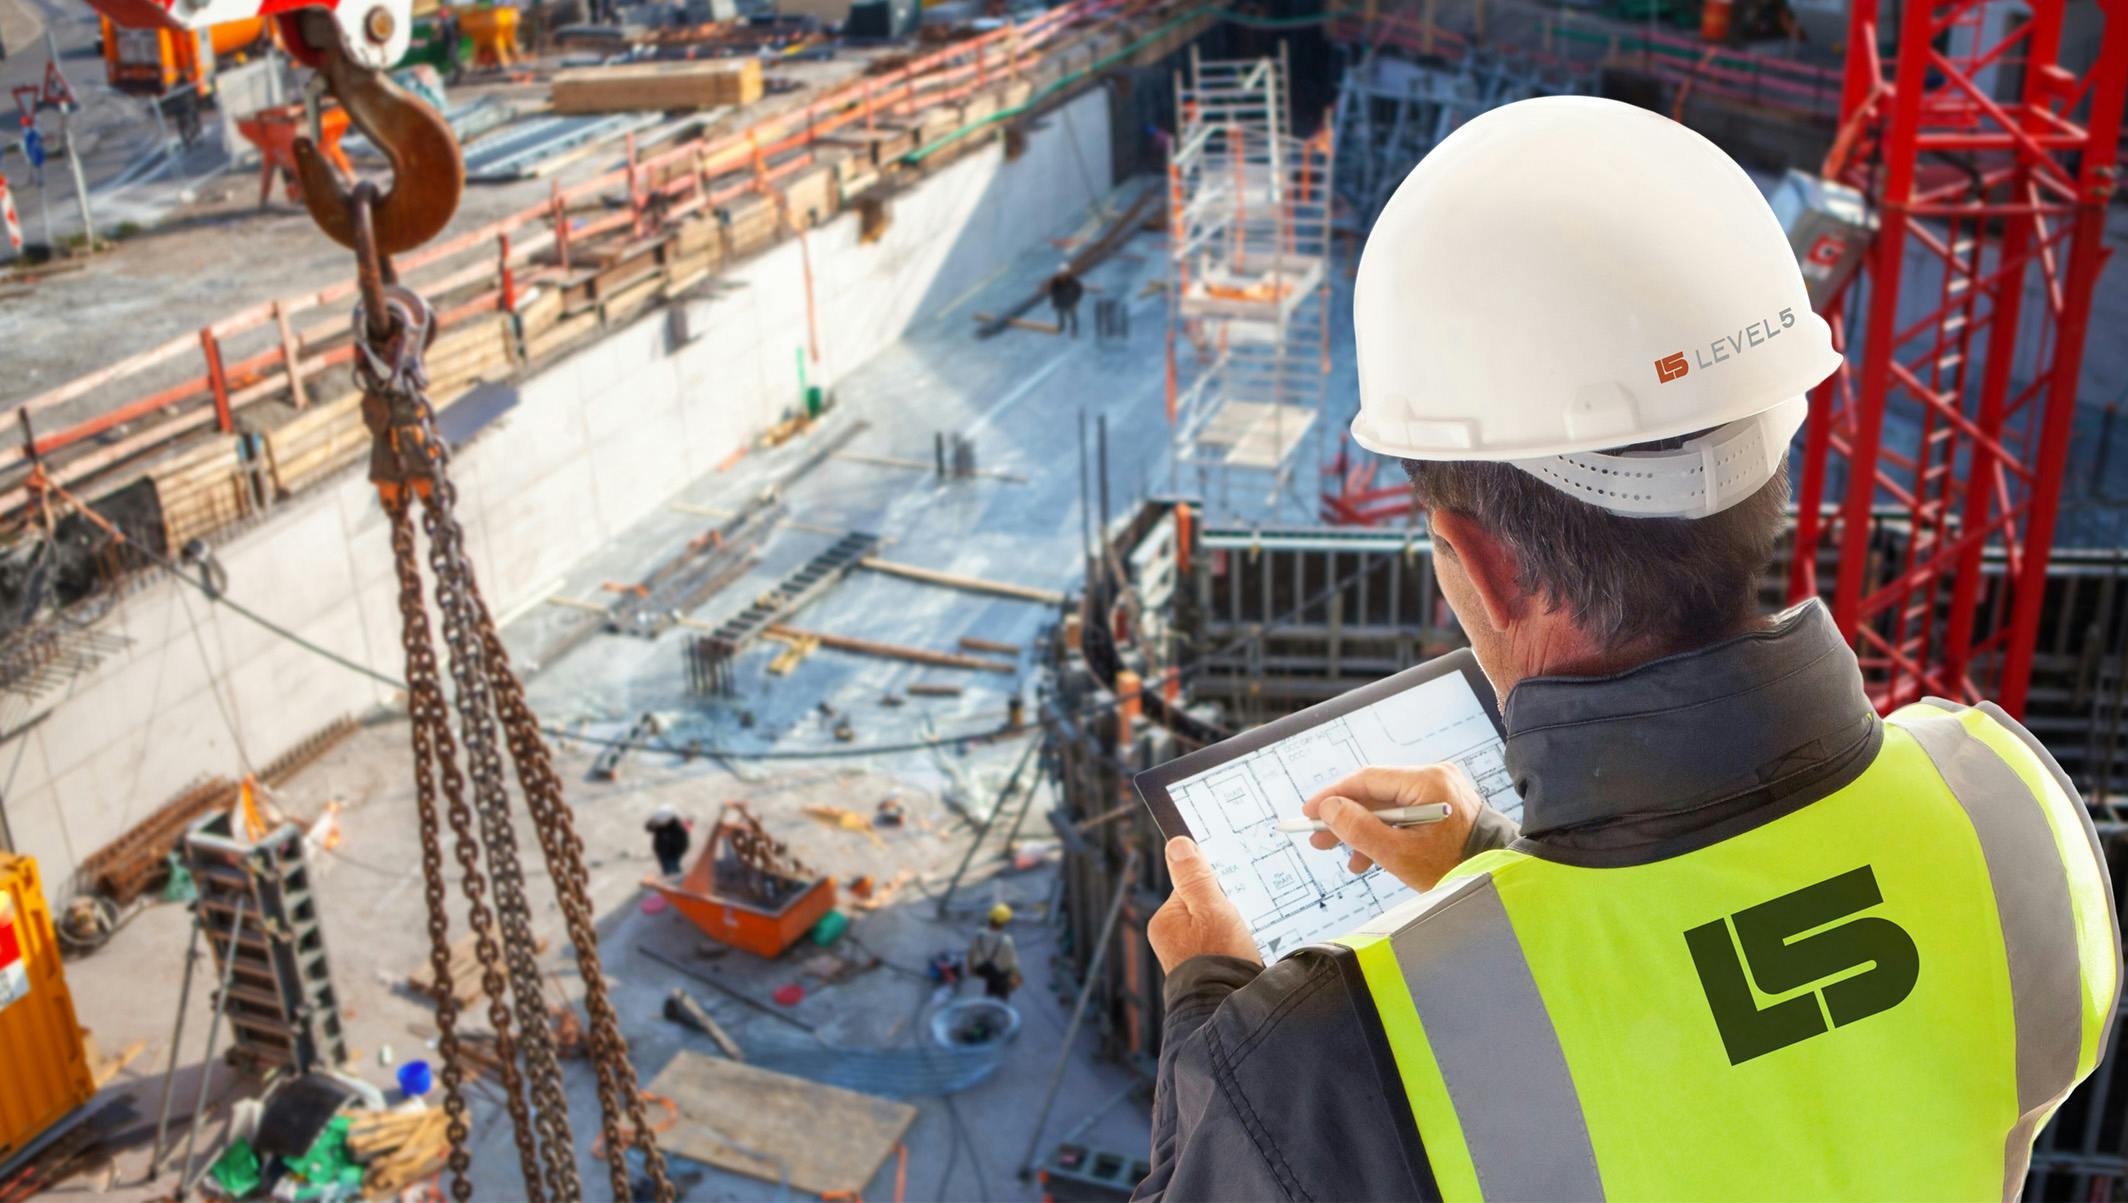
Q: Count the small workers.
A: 3